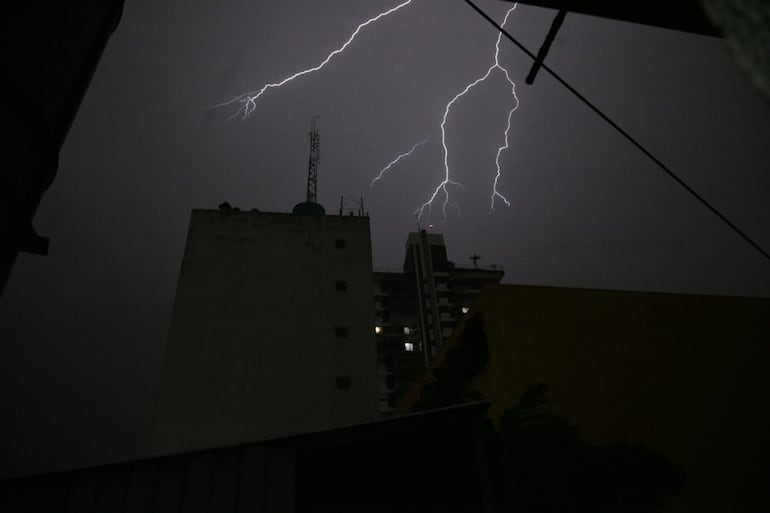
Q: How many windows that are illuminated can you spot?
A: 4